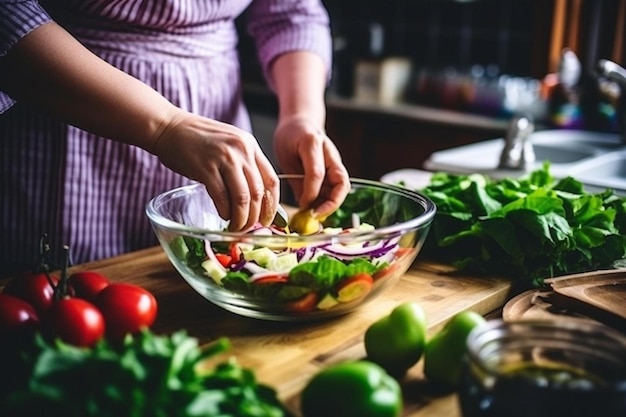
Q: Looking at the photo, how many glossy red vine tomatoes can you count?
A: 5